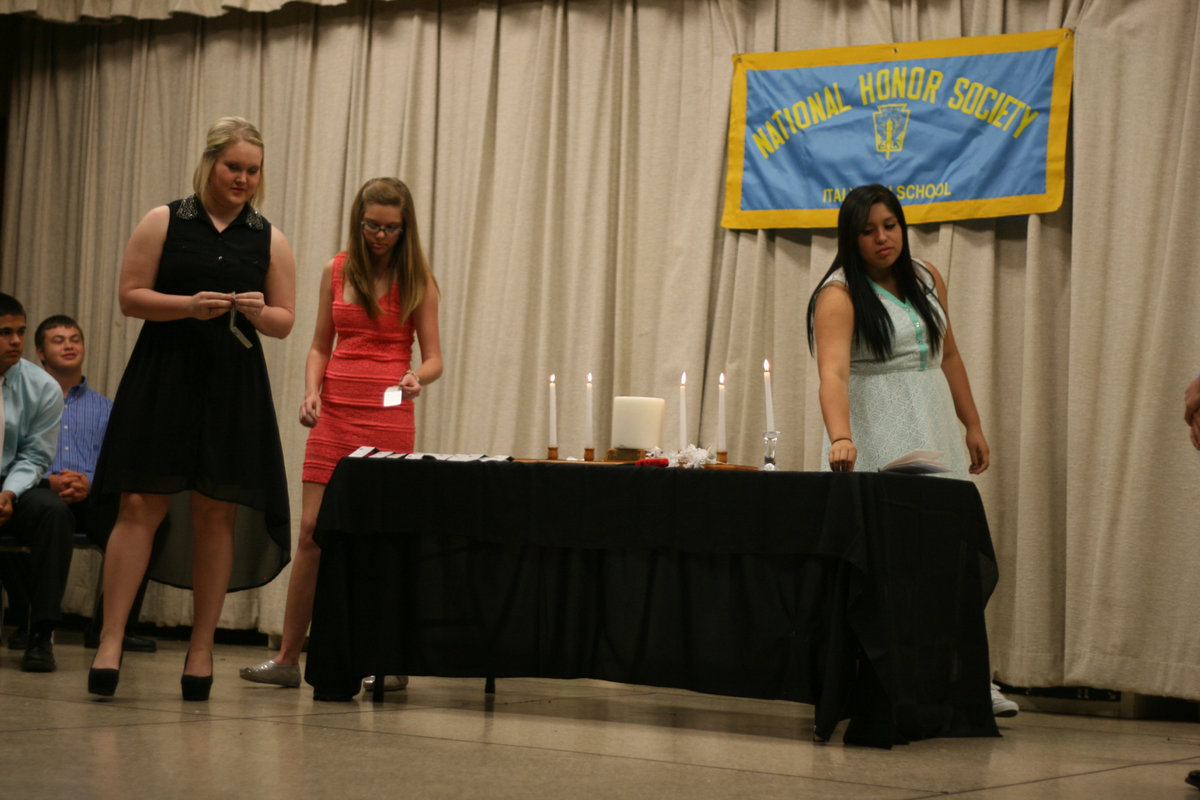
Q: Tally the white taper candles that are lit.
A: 5